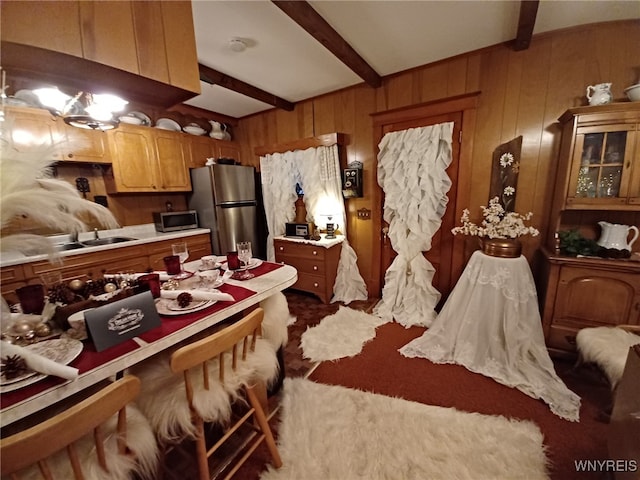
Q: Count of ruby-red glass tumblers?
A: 4